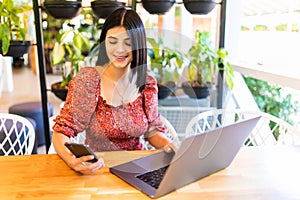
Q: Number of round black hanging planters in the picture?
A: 8